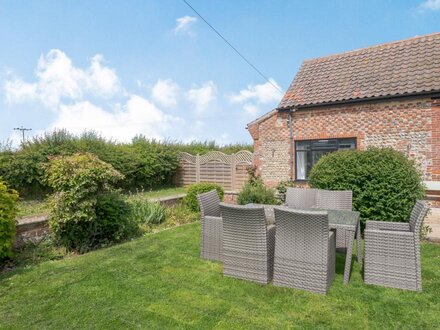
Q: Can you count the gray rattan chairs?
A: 6